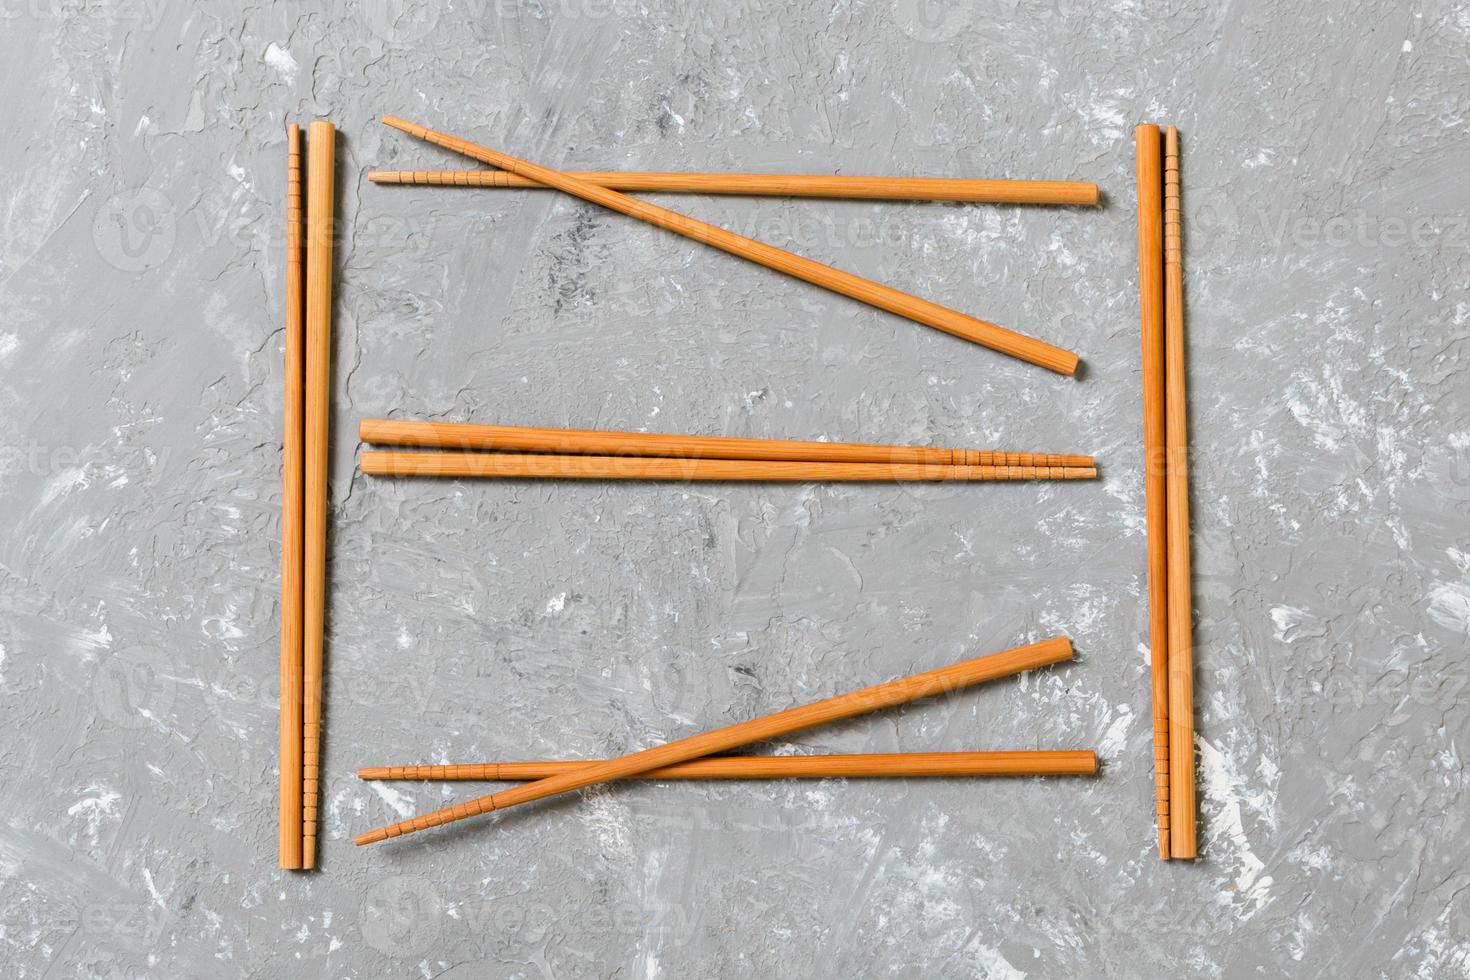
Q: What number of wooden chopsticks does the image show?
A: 10